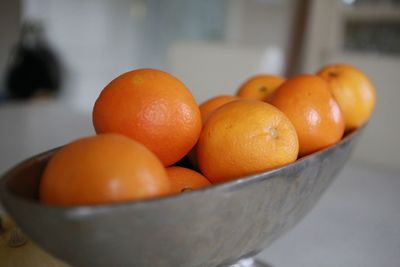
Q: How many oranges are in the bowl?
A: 8